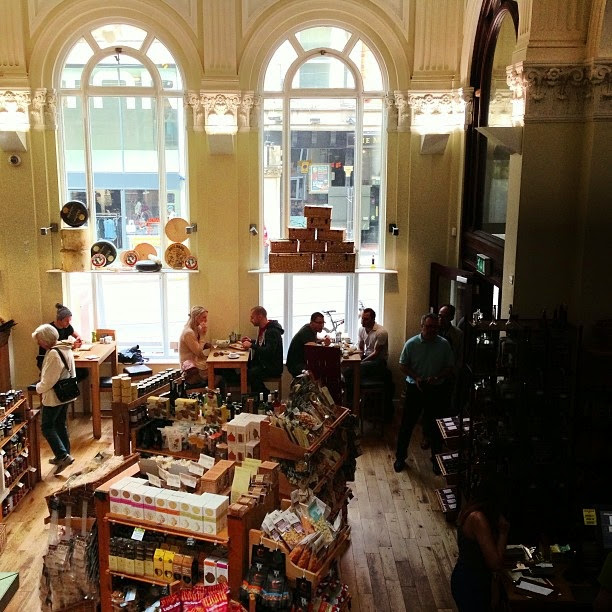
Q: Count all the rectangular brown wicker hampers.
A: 9